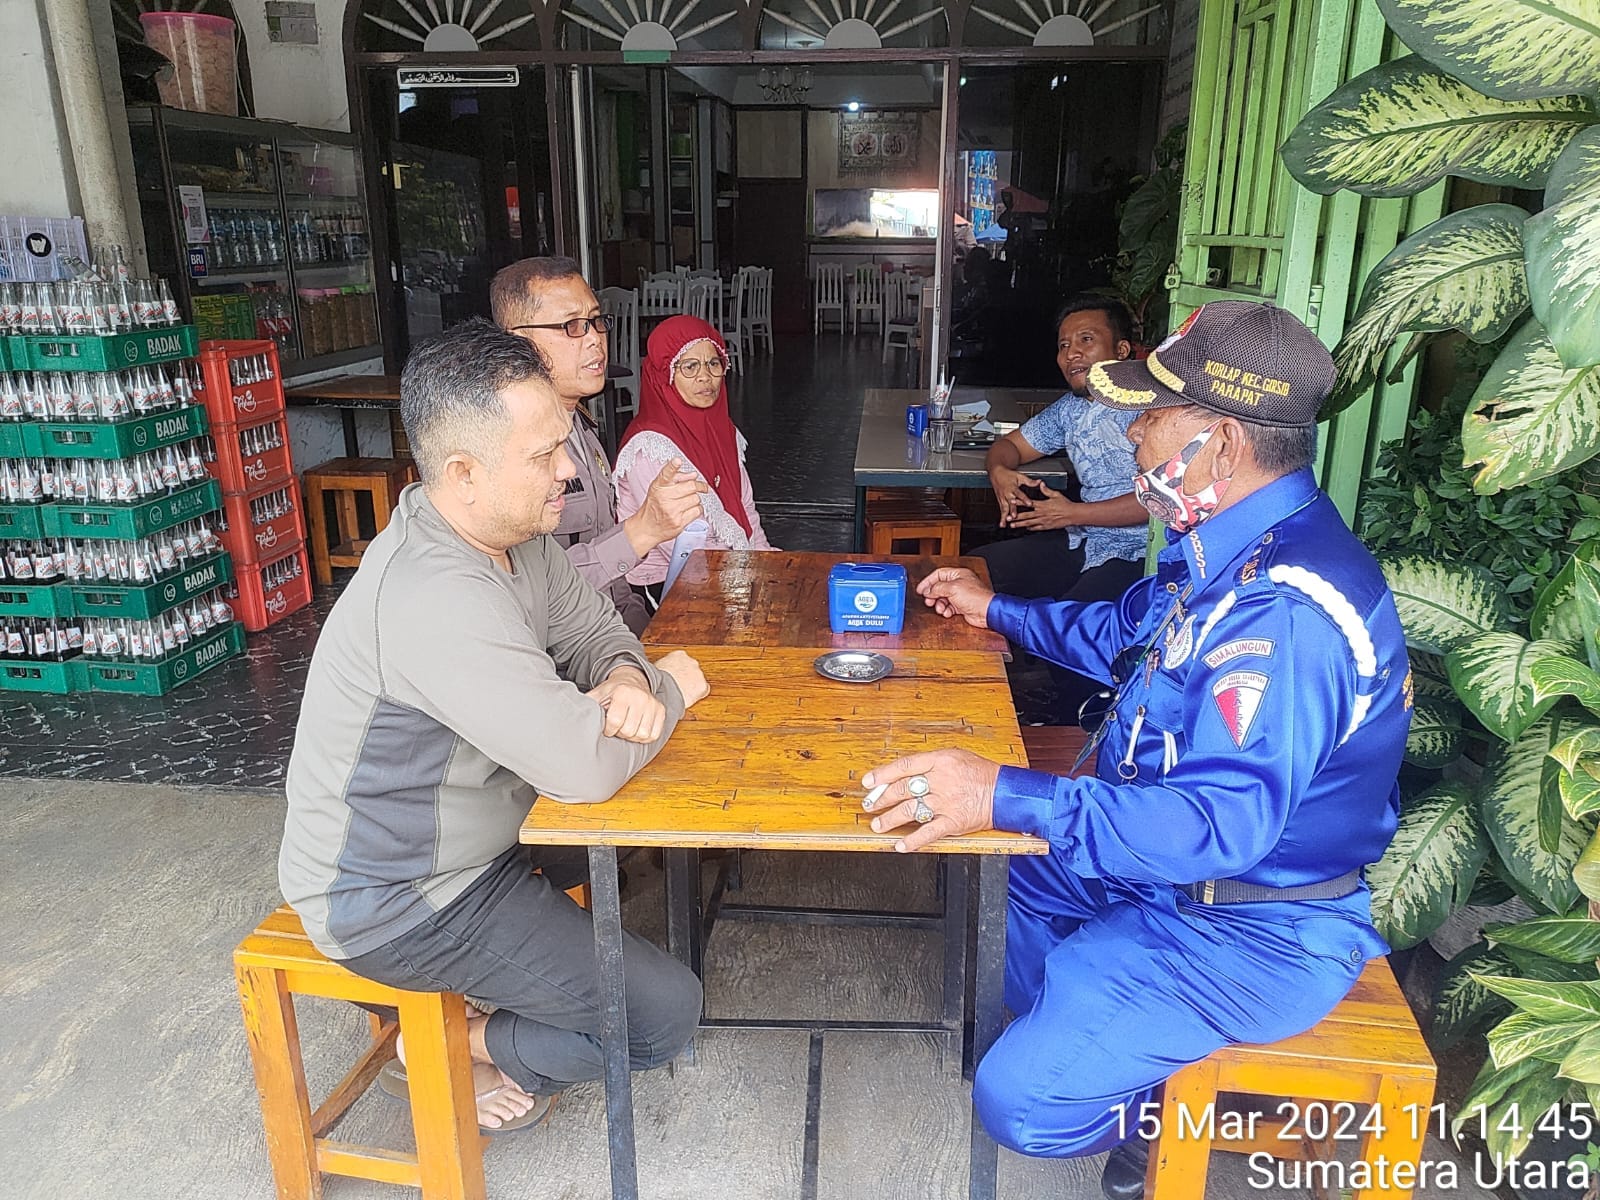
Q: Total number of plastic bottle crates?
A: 14